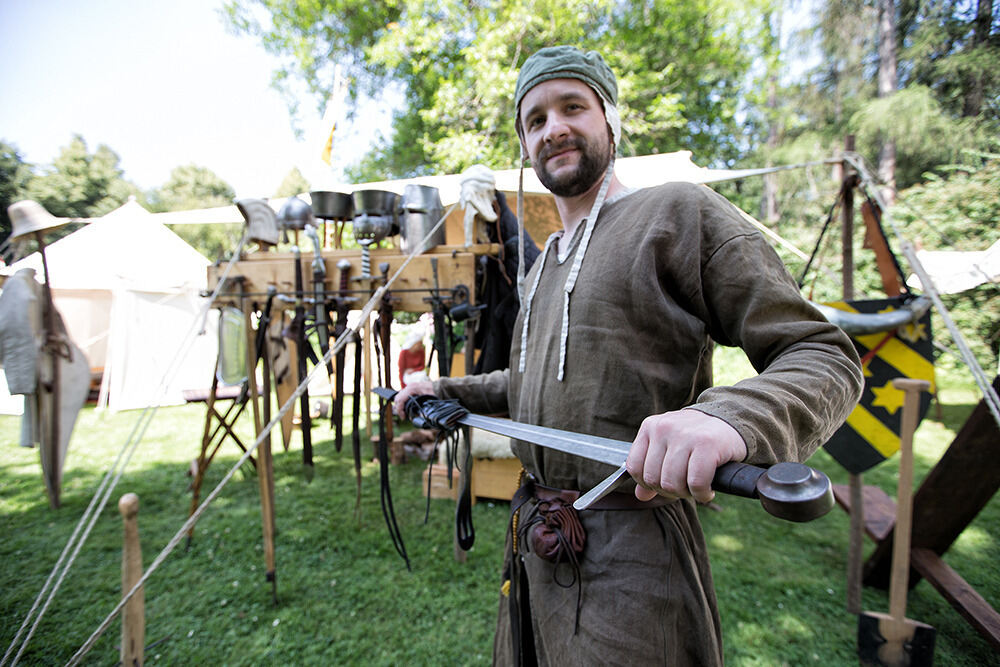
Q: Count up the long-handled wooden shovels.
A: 1